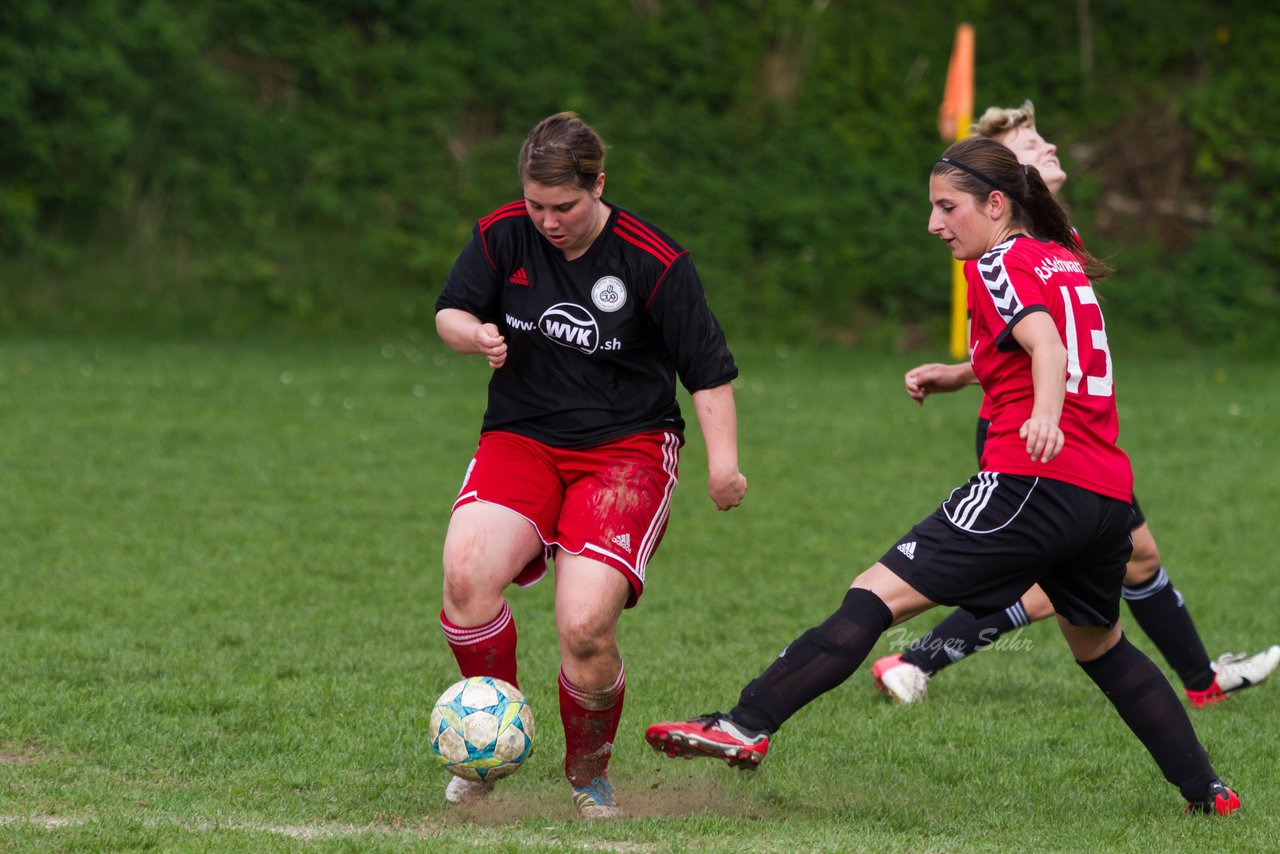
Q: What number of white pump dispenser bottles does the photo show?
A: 0